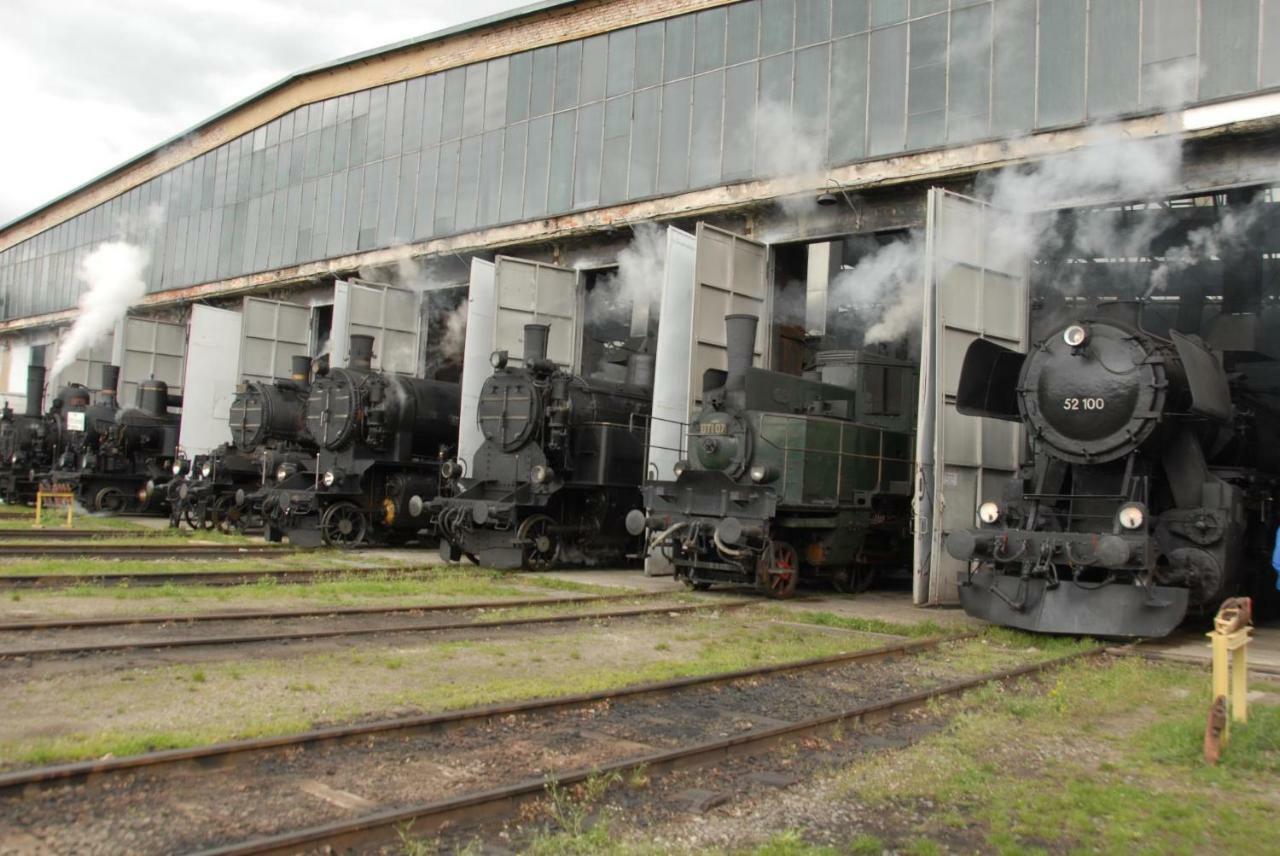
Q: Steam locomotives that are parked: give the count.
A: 7